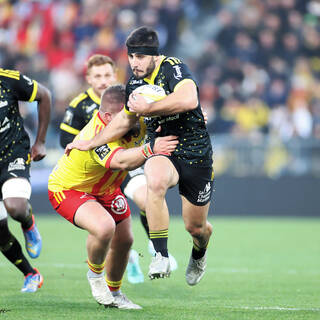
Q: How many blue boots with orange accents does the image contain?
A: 2